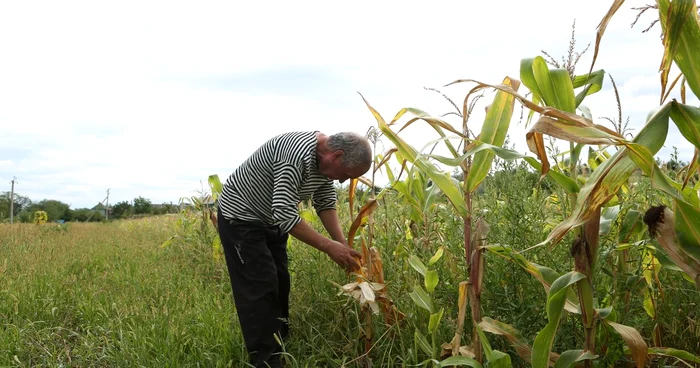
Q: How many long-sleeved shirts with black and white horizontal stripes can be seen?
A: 1